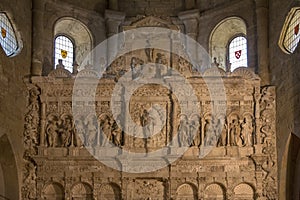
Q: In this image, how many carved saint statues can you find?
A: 12